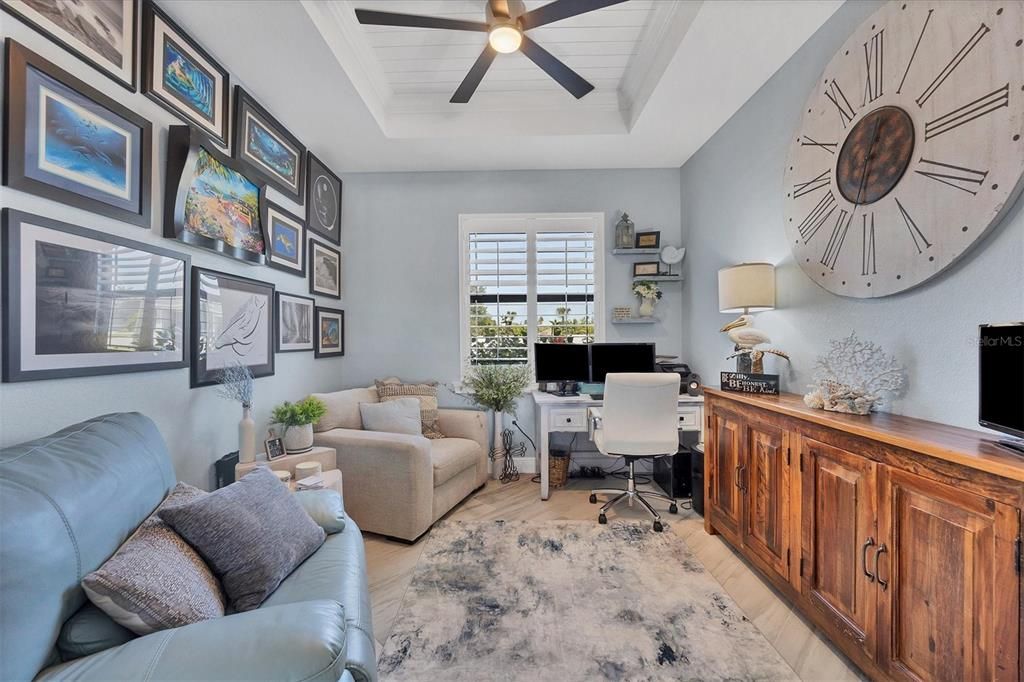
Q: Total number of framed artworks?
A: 12